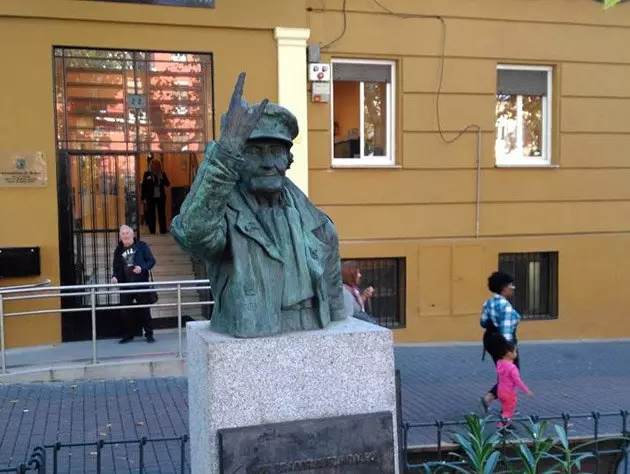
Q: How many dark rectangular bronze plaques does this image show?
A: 1